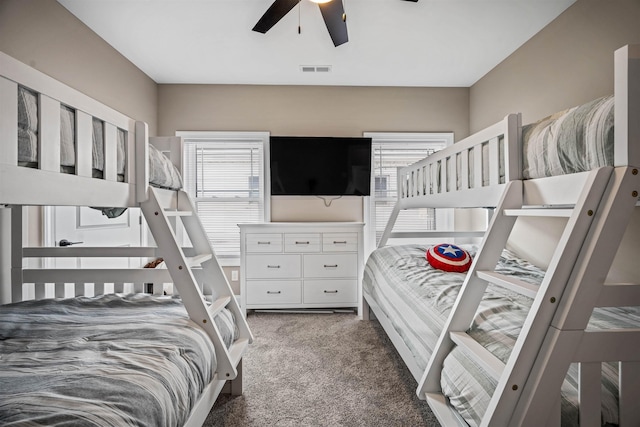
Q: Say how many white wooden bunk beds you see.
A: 2